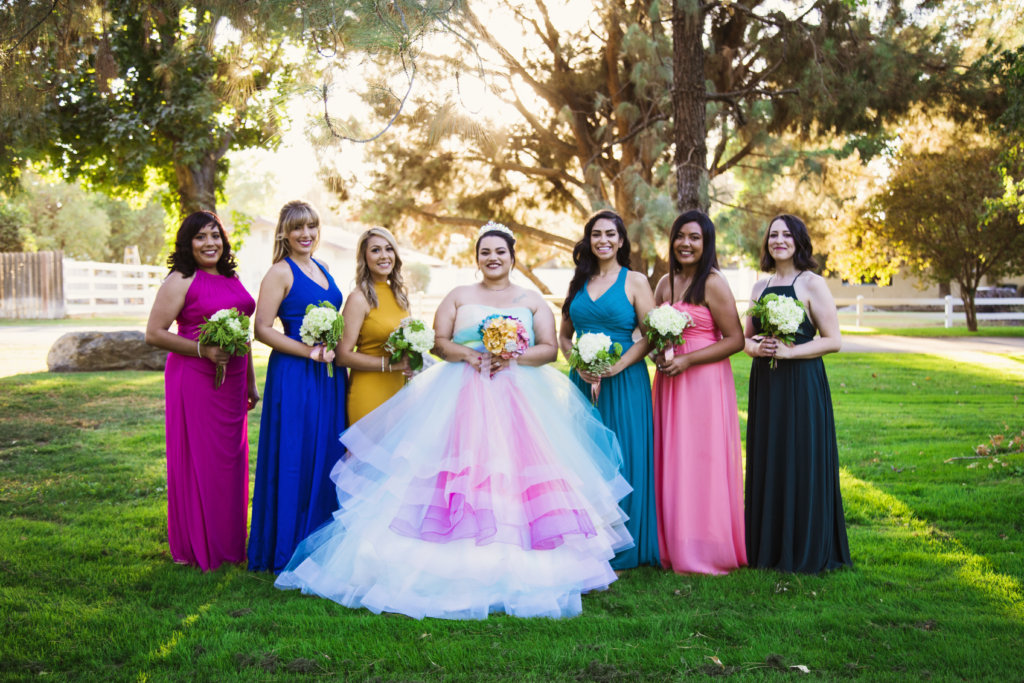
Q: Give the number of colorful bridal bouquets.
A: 1